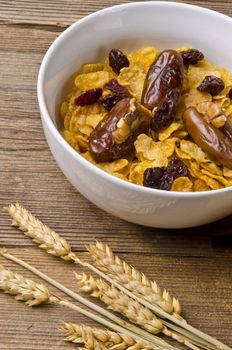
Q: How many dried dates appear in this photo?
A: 3